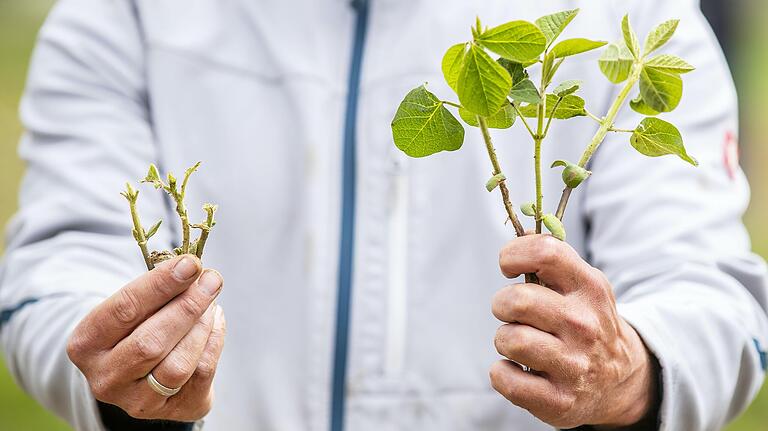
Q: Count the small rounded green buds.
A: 4